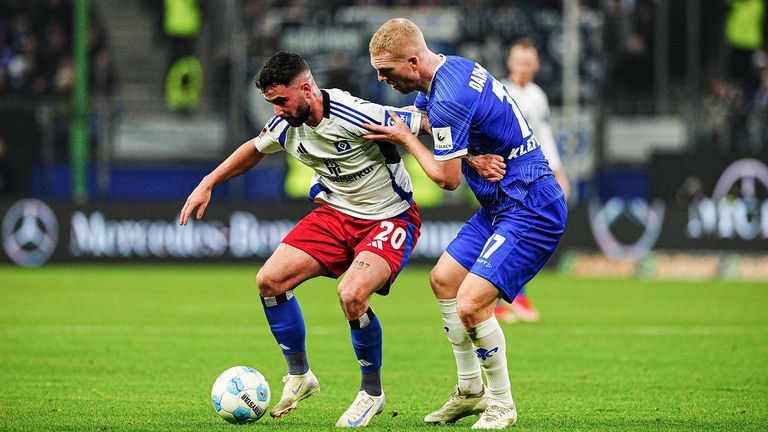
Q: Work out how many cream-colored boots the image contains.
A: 4